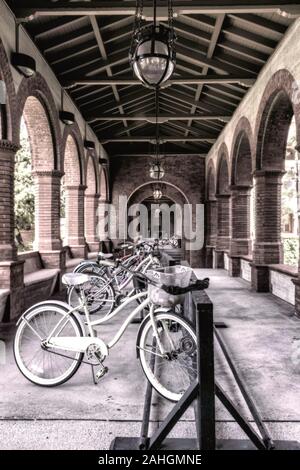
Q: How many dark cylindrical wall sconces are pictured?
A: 4